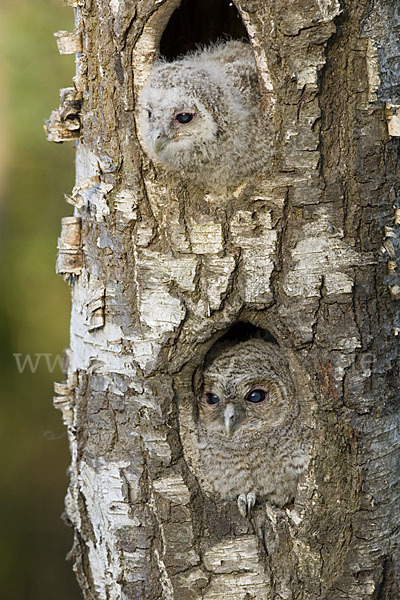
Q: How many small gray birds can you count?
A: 2